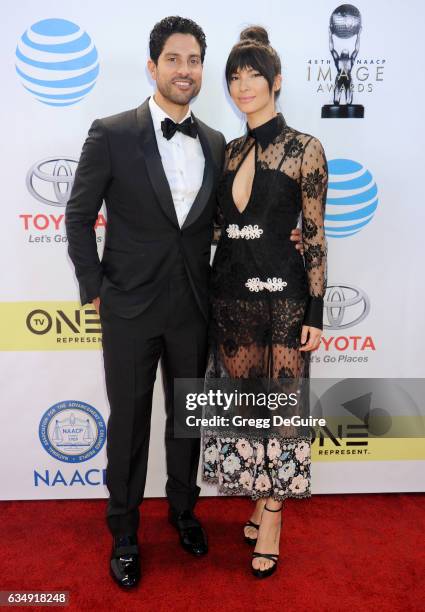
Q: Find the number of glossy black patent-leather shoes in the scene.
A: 2